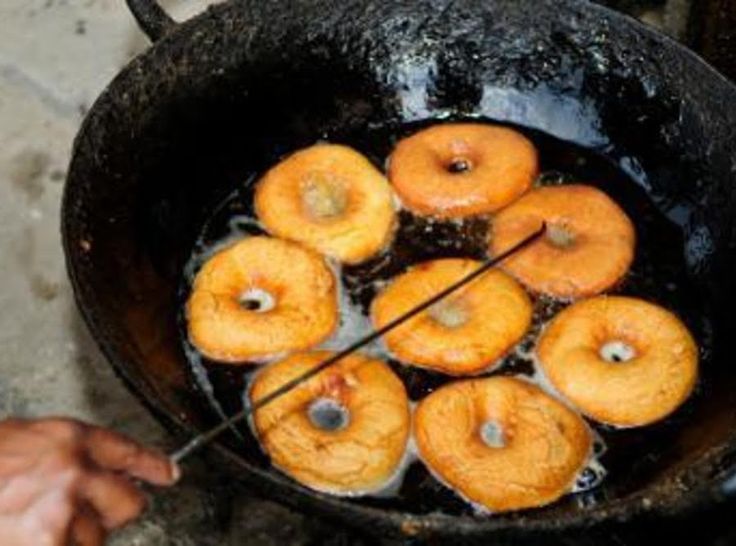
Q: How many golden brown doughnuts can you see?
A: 8